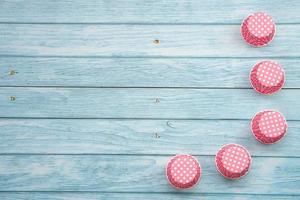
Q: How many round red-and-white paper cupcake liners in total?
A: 5